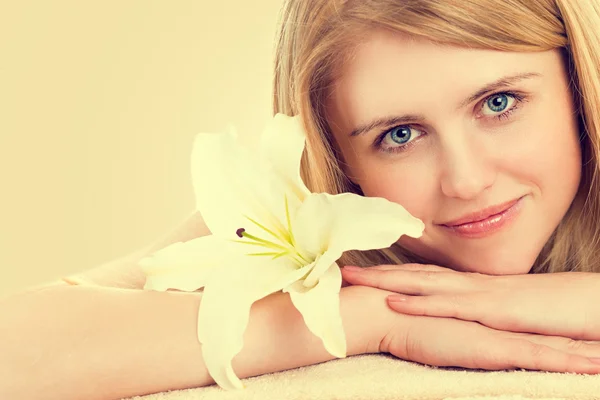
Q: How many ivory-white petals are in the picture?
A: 6